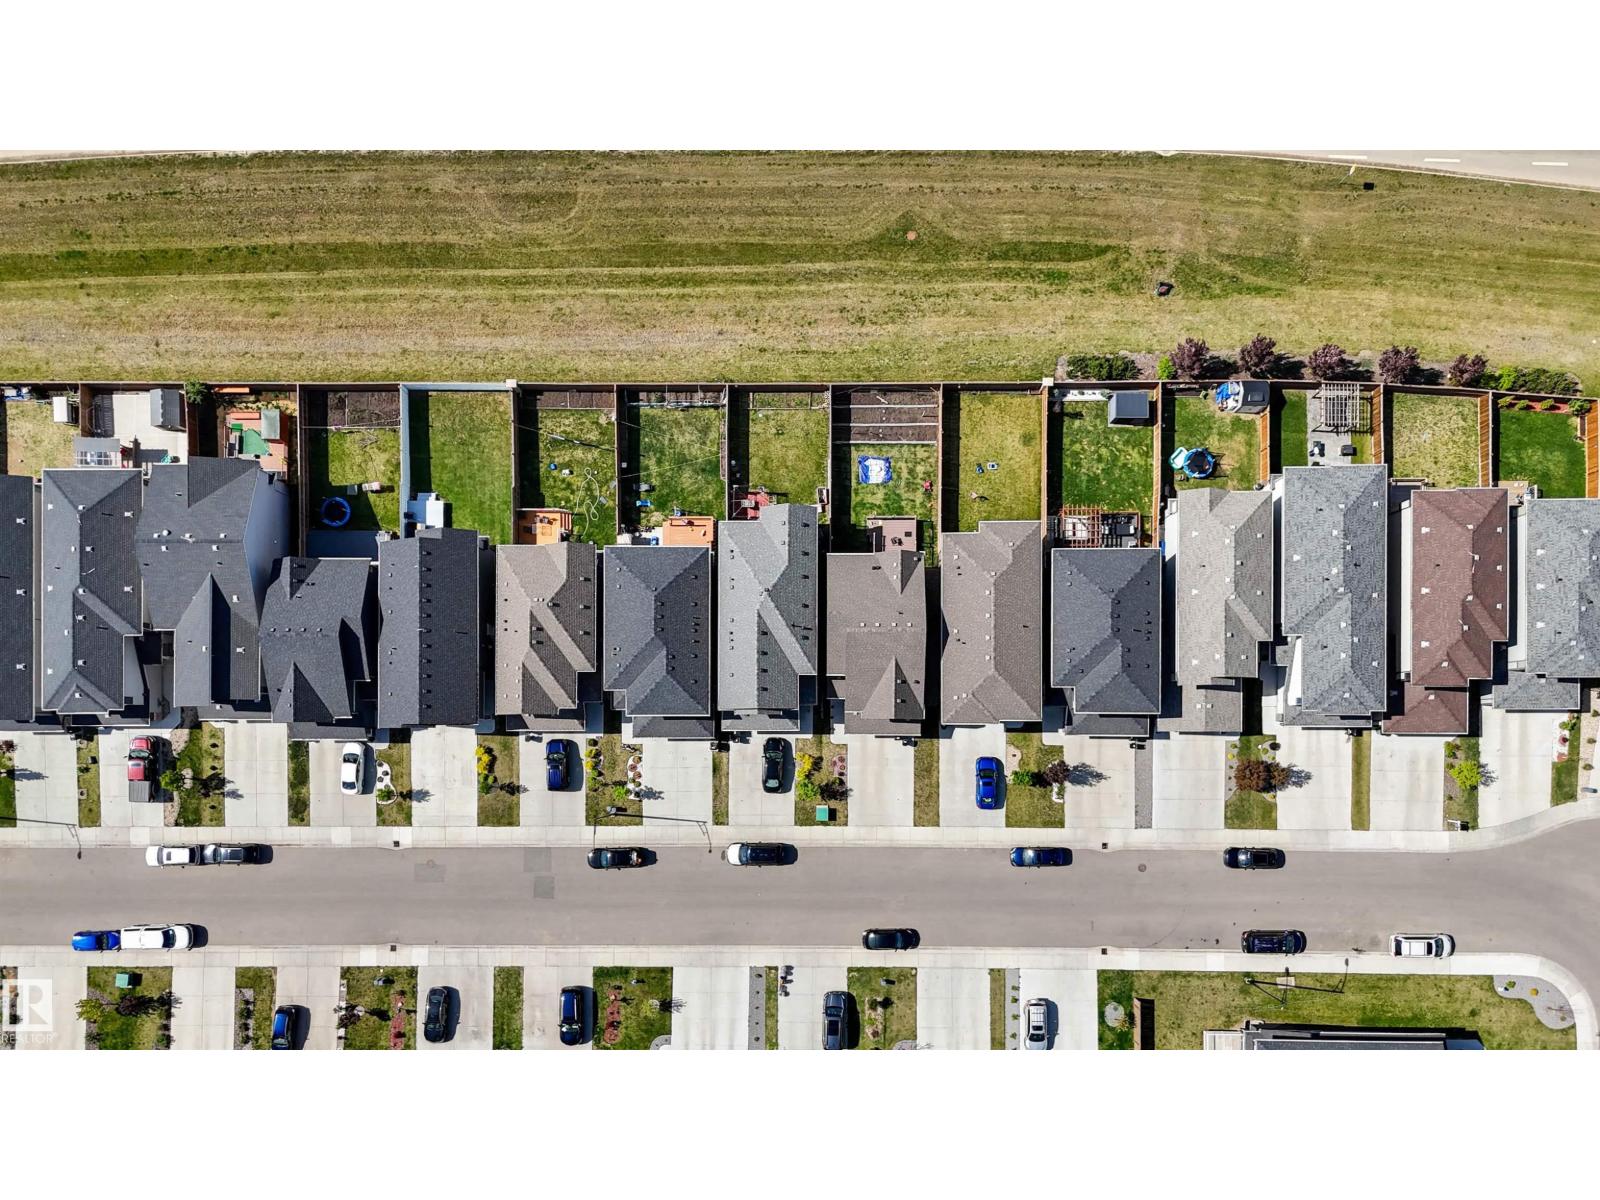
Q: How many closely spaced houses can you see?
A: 15